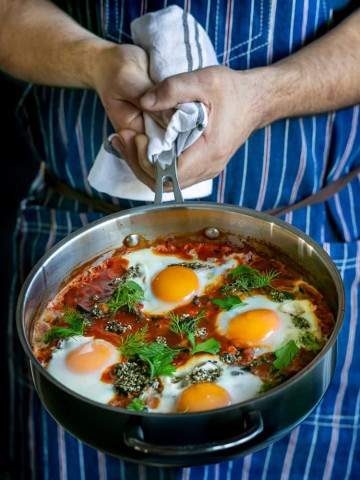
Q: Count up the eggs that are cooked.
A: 4